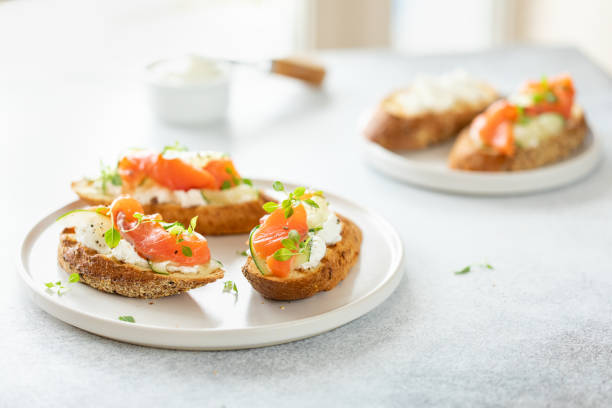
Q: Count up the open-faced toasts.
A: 5